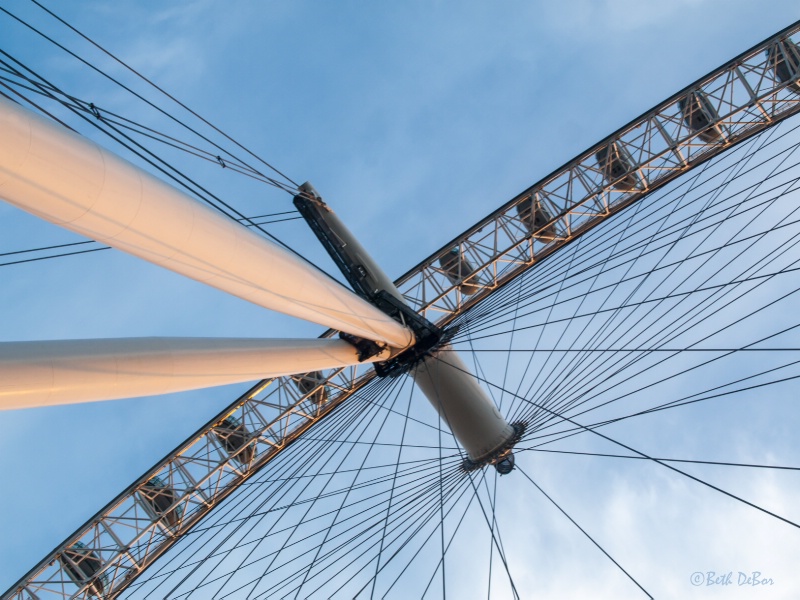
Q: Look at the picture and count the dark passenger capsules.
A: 9